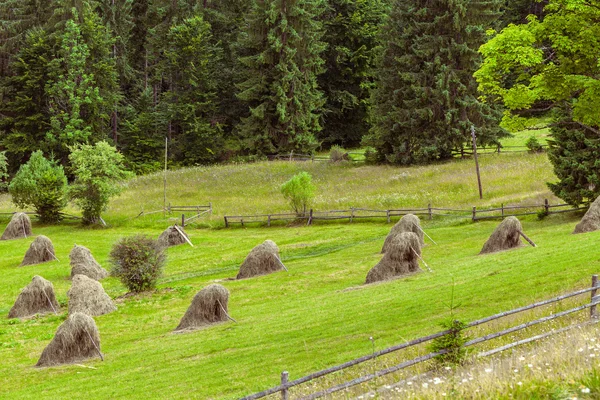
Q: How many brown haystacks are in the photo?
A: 13